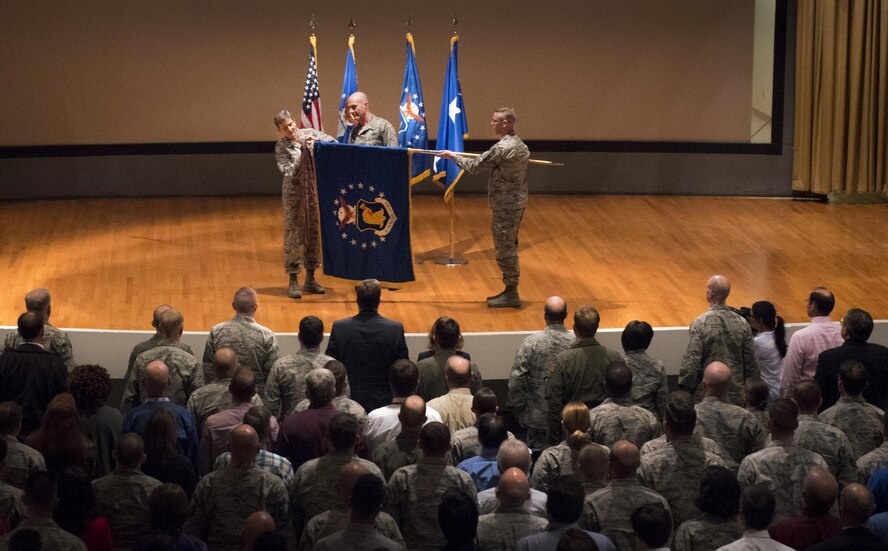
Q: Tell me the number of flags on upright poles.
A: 4